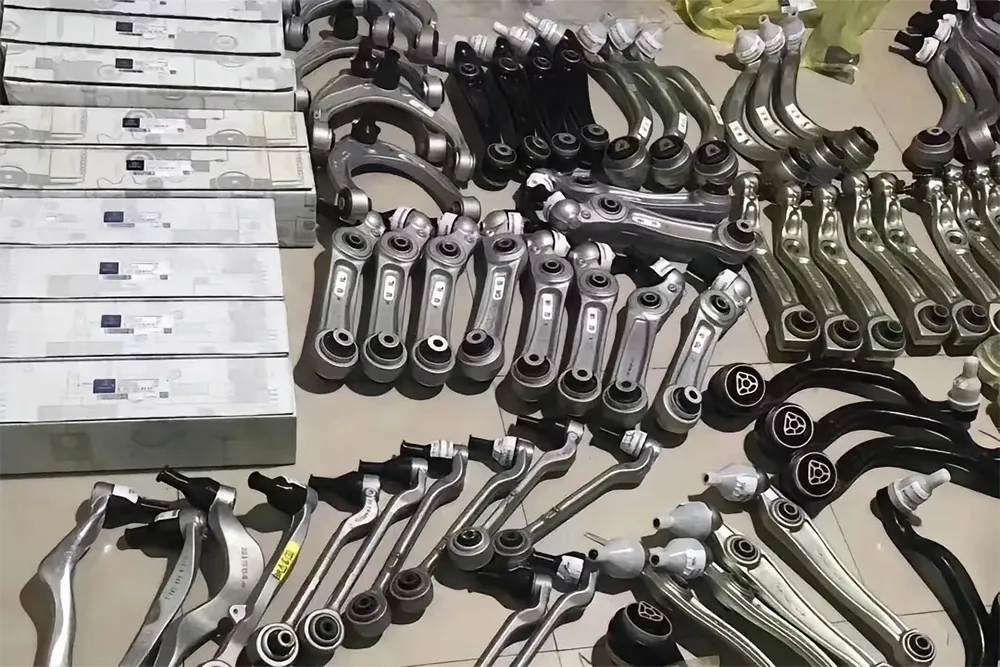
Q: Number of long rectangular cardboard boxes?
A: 9